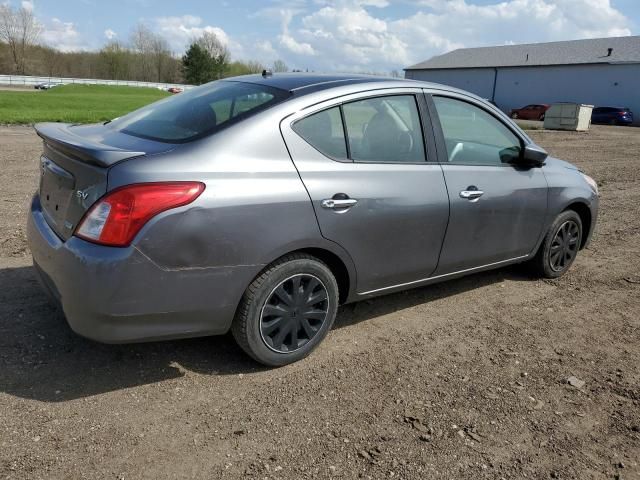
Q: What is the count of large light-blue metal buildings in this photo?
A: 1